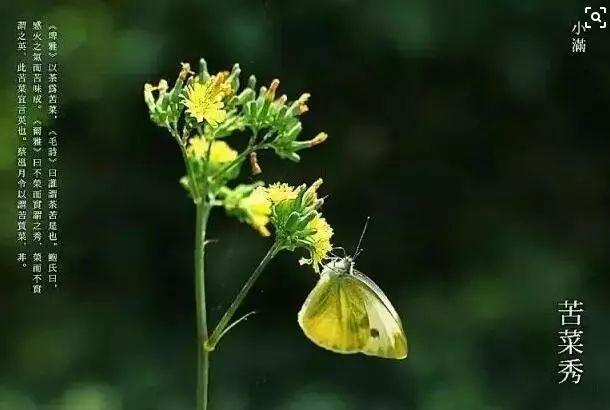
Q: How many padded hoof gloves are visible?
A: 0